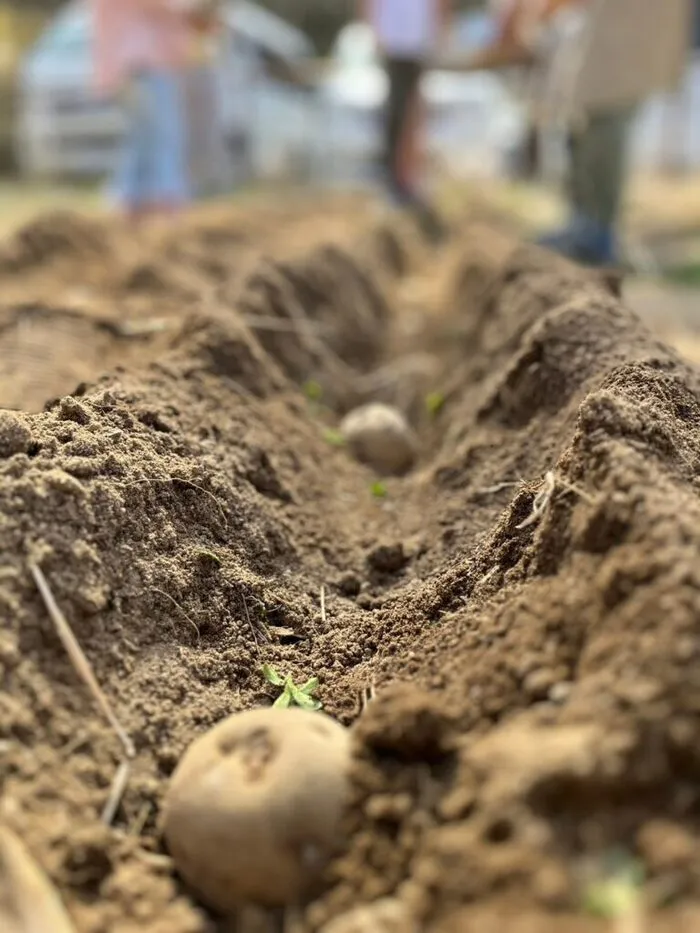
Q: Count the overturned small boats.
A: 0